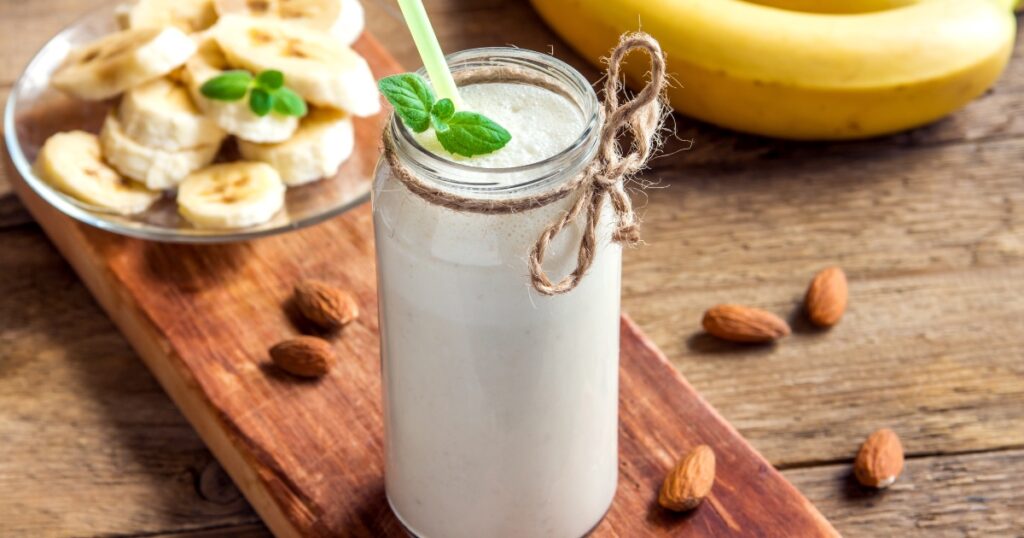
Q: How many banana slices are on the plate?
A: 10